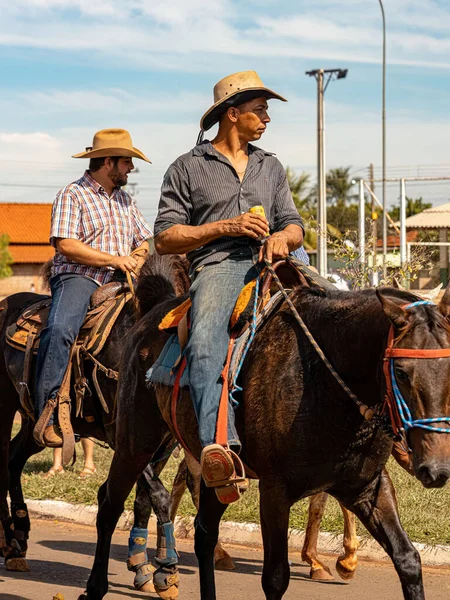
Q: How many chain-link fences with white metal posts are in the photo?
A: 1